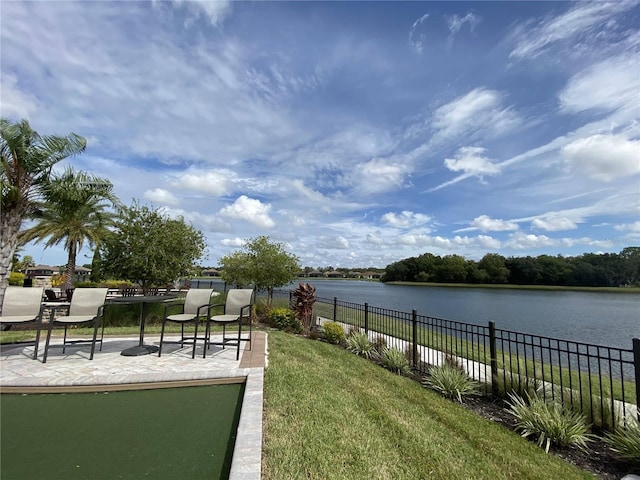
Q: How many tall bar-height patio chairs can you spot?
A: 4